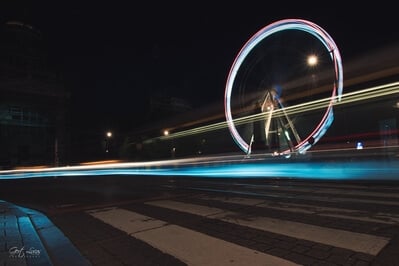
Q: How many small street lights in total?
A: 2